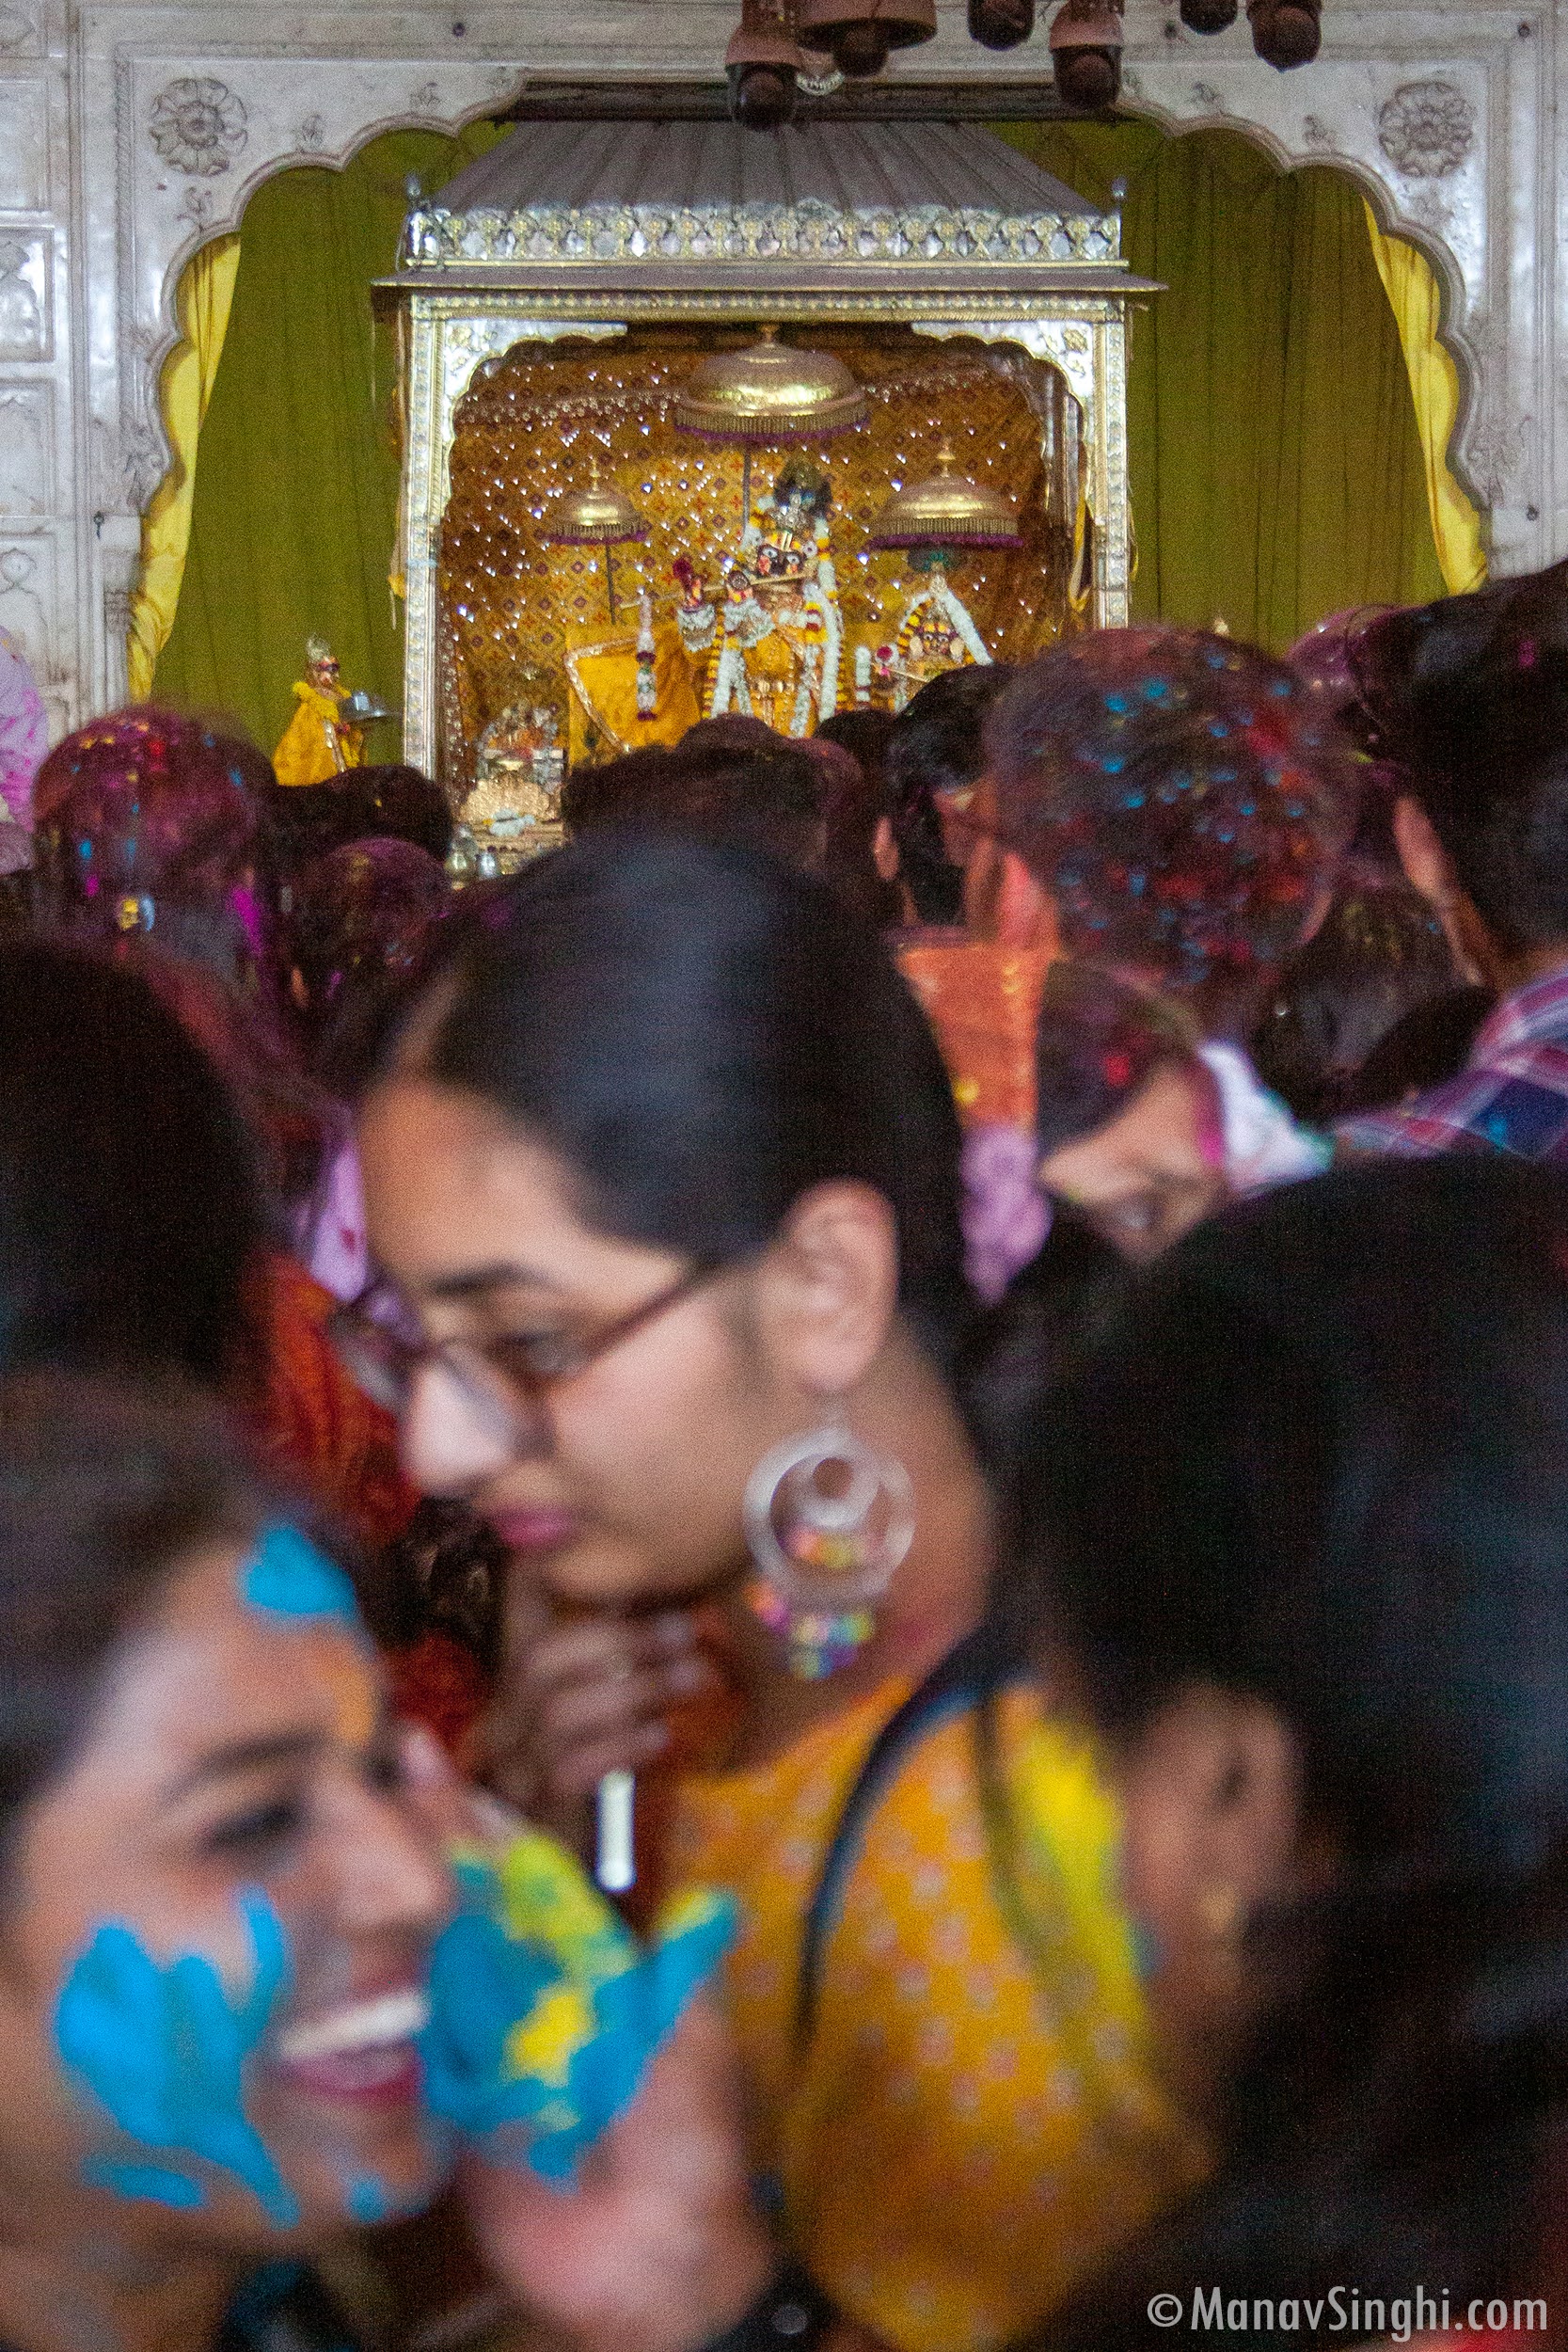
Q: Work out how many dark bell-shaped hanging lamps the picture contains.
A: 6